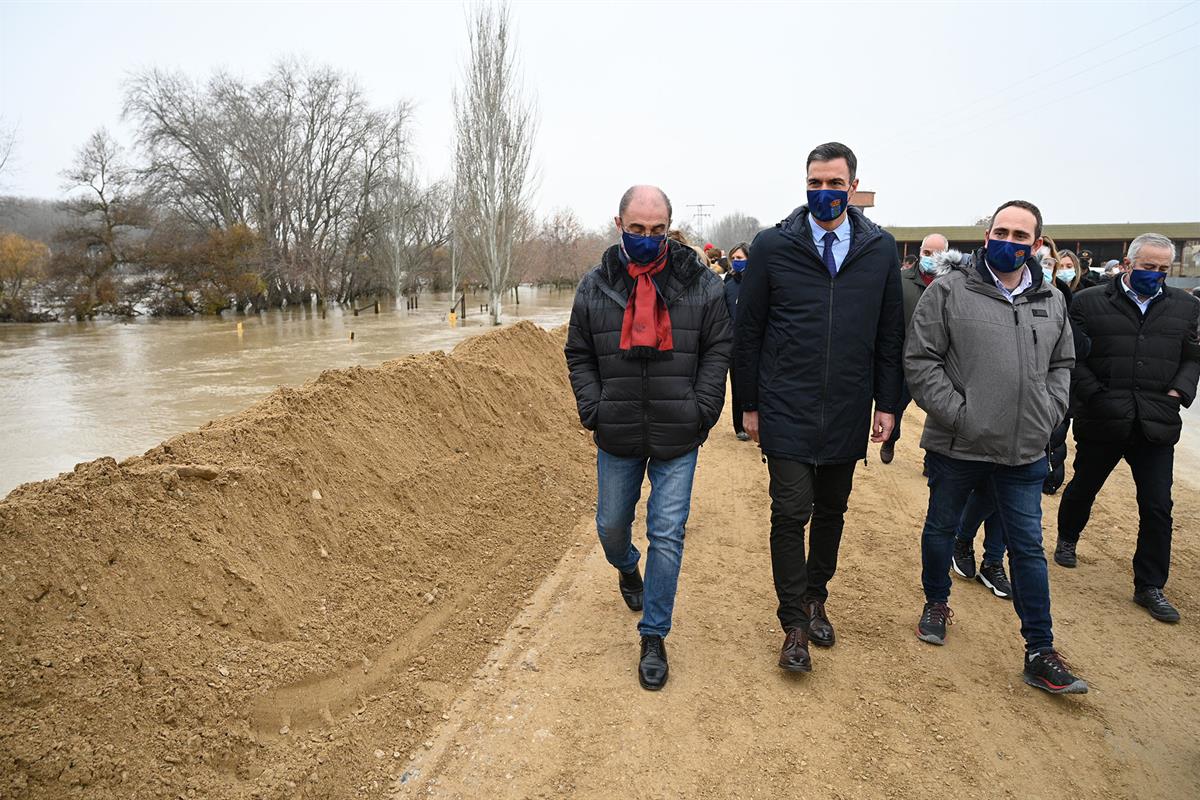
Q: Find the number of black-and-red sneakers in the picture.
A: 2